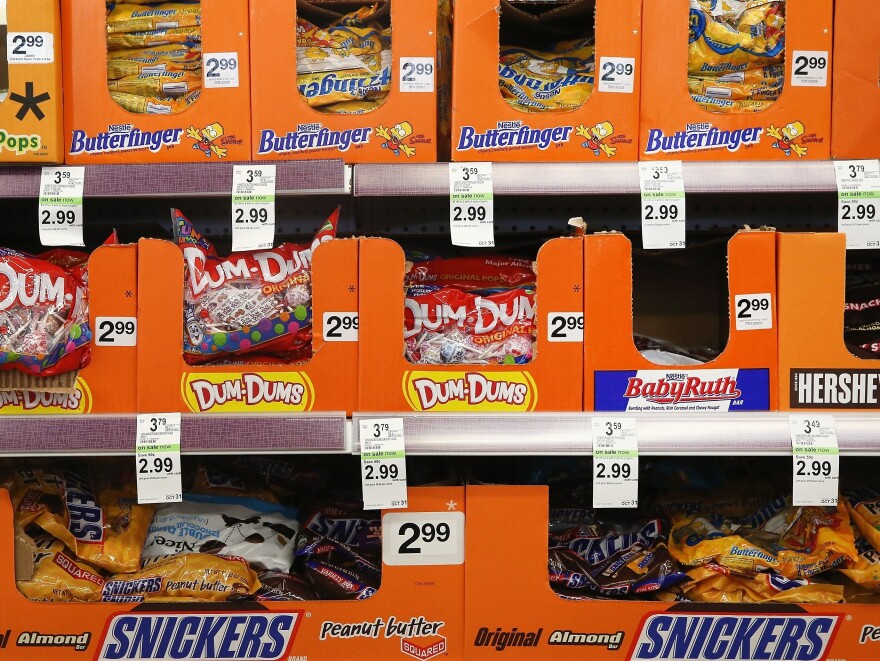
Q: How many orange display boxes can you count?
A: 13